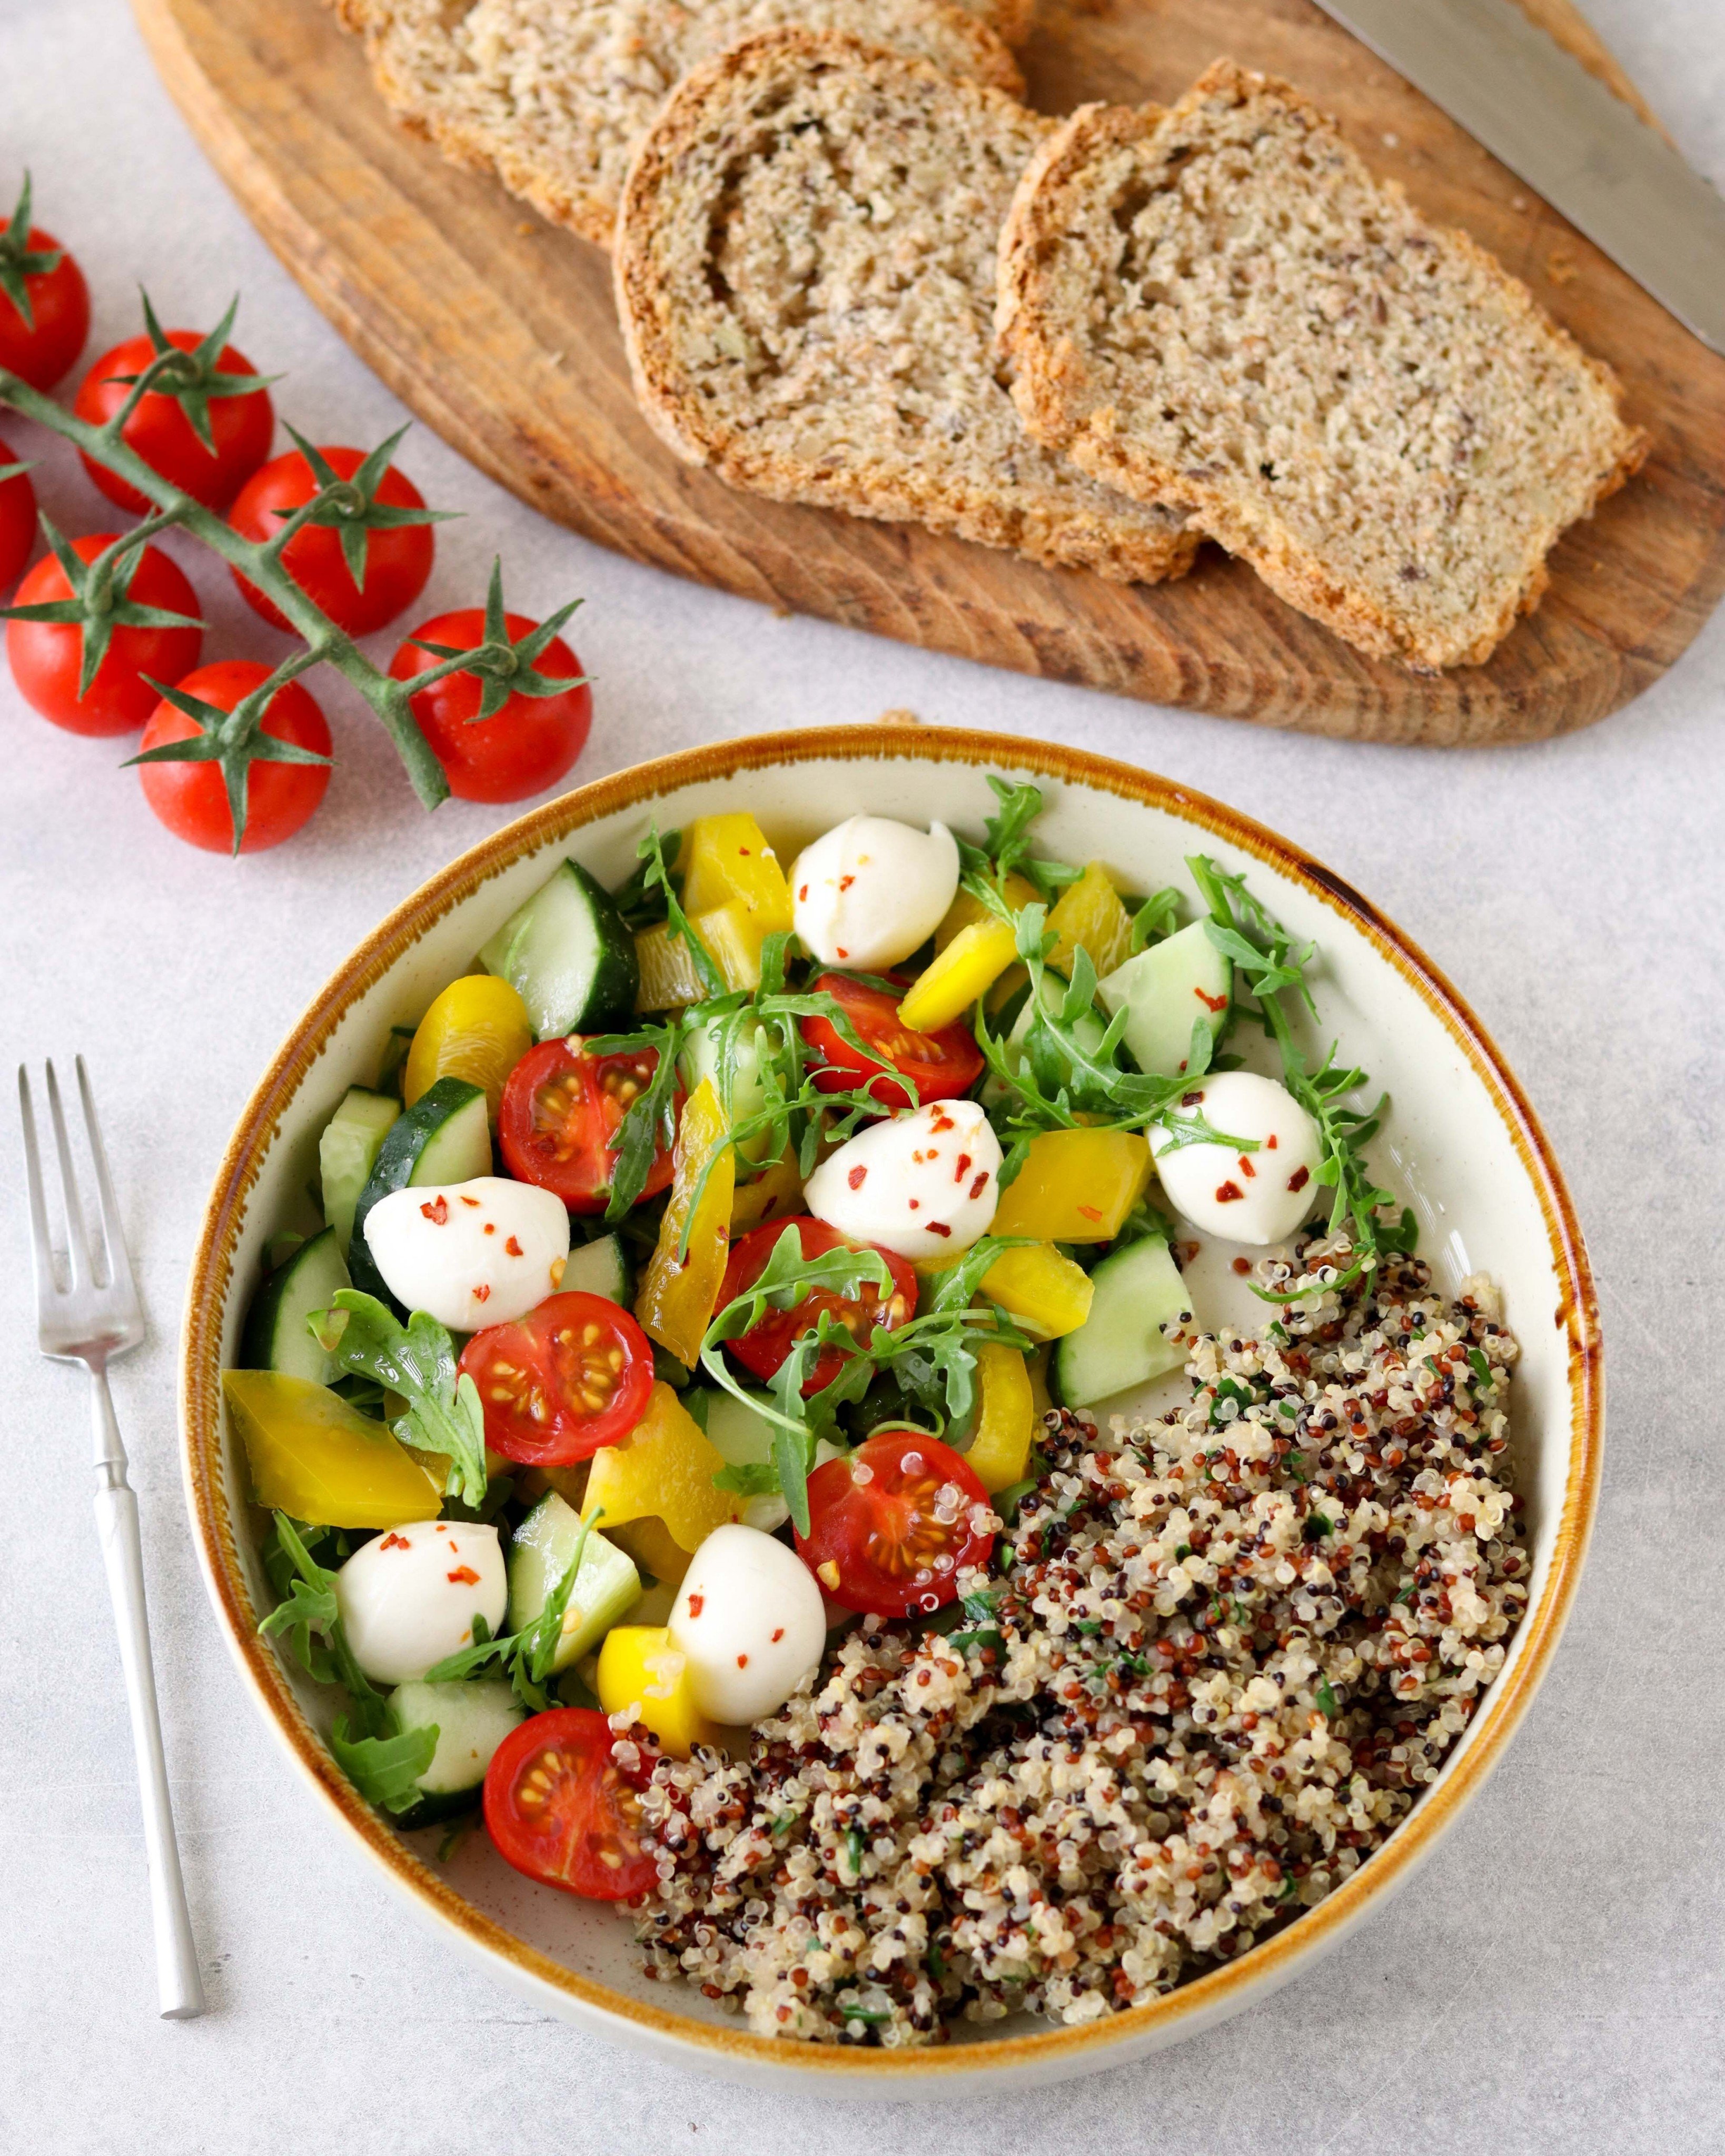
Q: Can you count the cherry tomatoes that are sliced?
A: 6